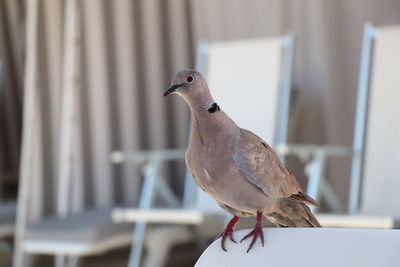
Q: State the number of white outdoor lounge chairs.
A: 2